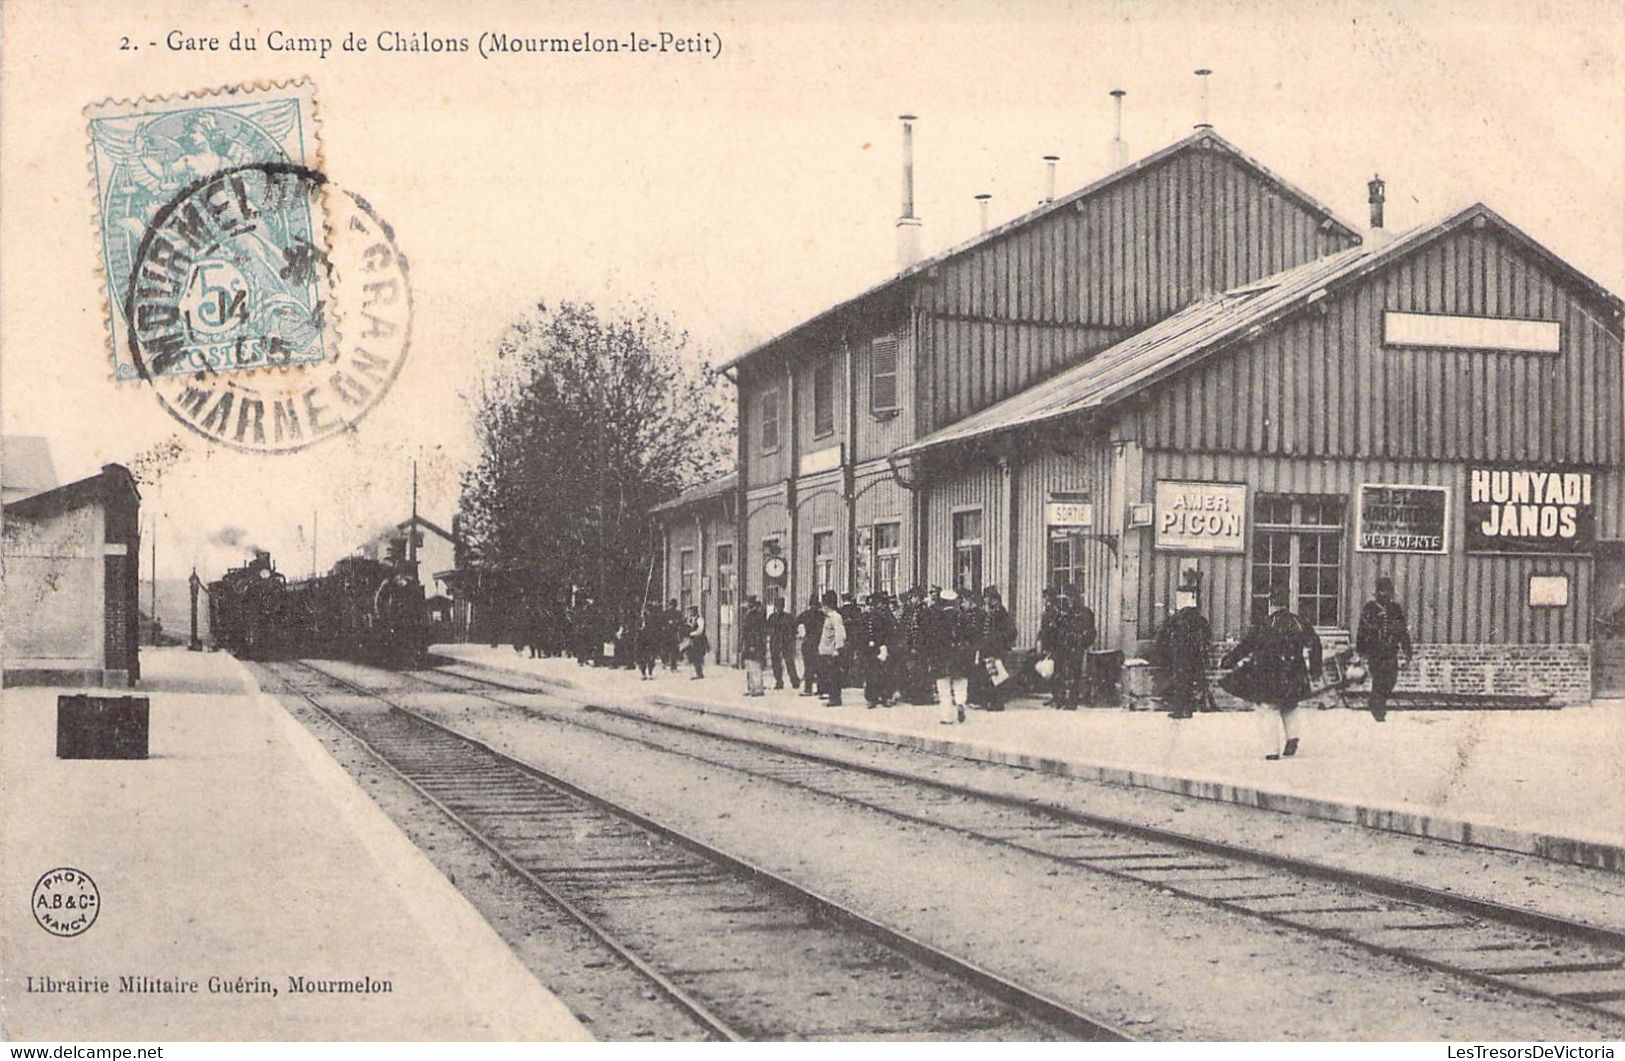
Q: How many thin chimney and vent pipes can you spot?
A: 6